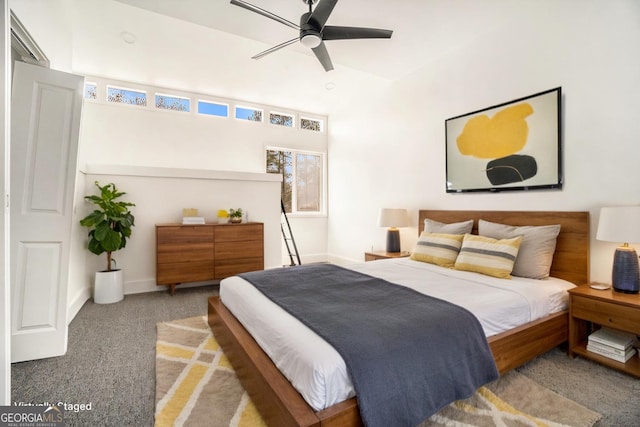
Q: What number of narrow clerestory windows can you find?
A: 7